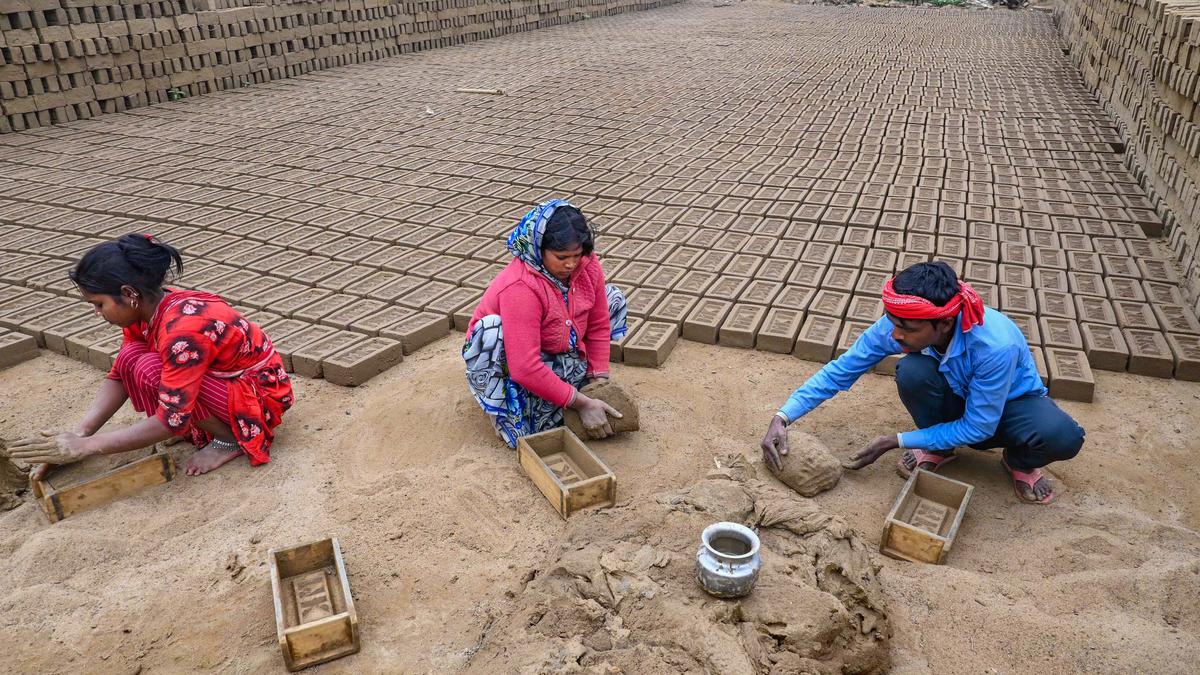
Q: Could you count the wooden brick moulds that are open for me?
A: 3